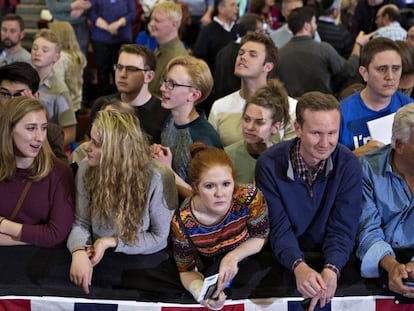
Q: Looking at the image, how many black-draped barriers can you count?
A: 1